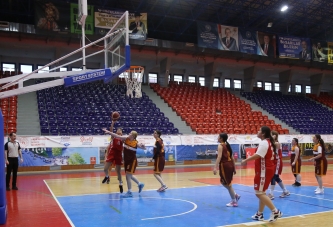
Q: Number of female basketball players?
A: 8